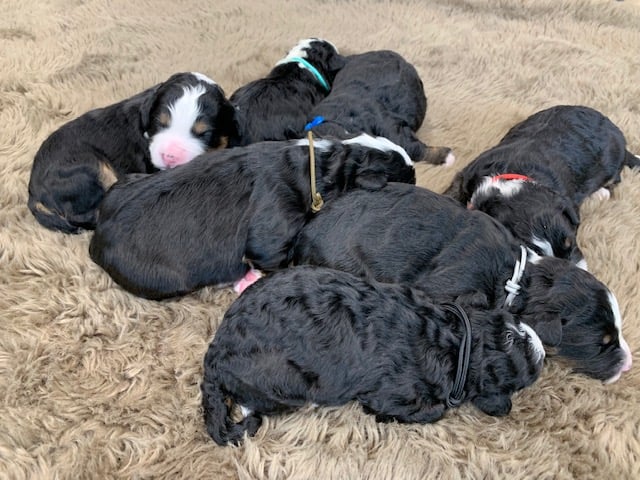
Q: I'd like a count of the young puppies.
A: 7